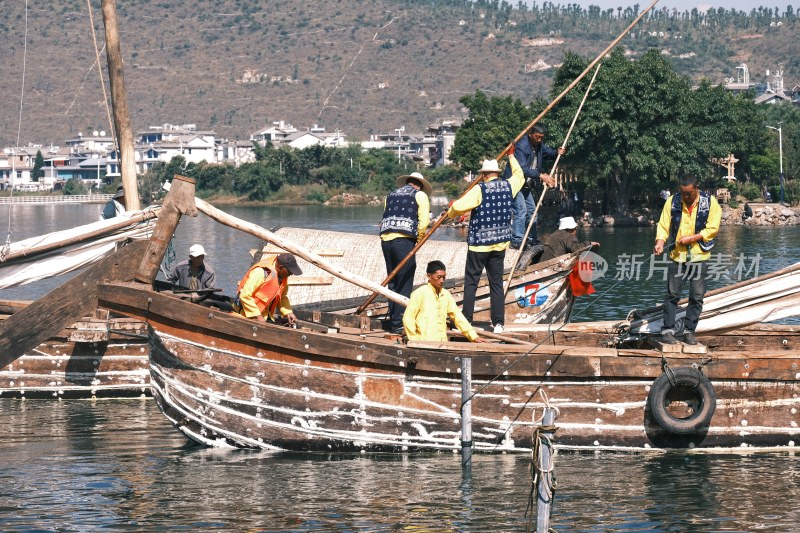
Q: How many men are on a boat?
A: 9